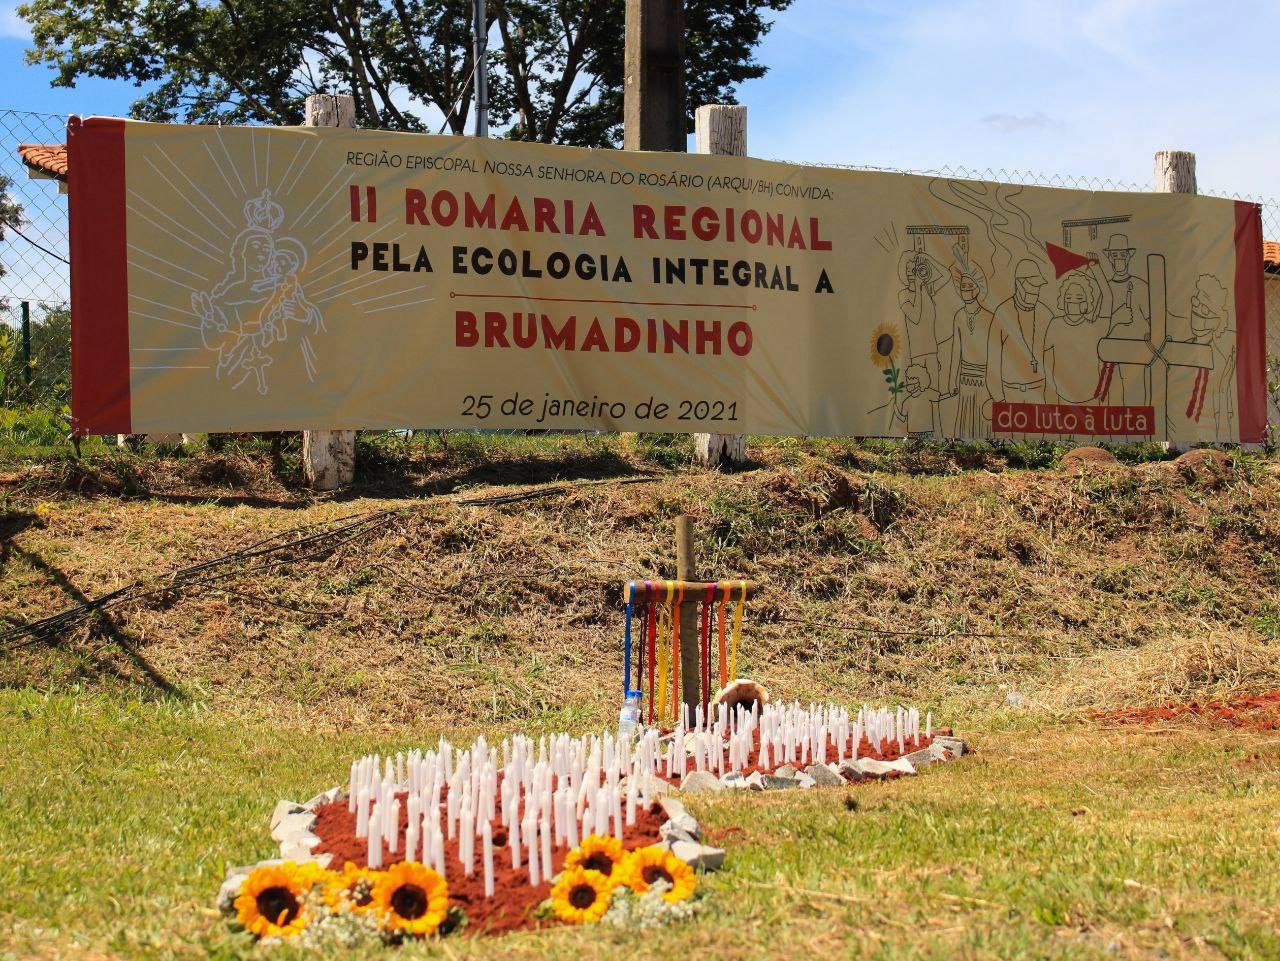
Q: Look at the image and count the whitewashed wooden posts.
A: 3